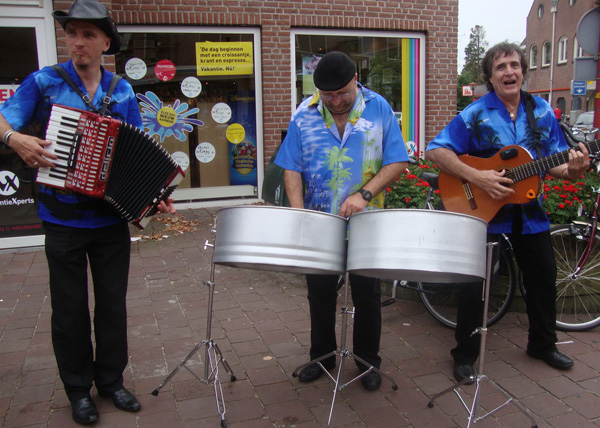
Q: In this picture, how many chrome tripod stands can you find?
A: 3